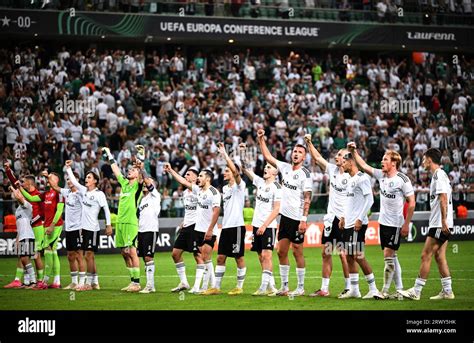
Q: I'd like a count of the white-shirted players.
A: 13